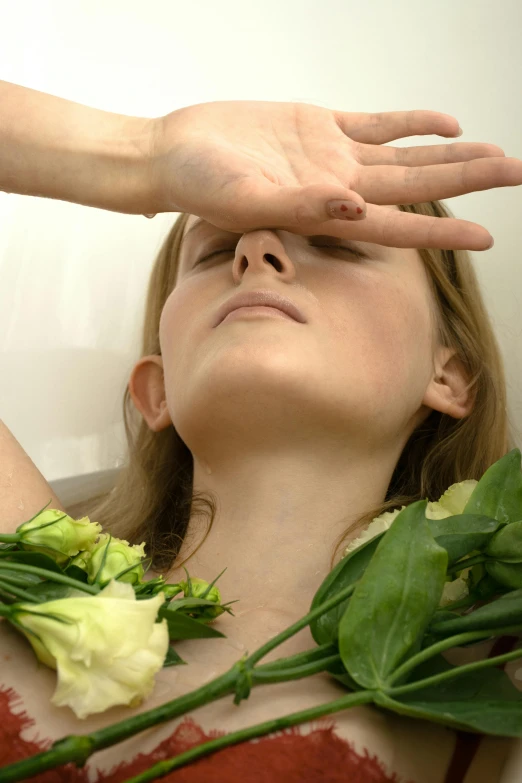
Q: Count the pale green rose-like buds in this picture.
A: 3